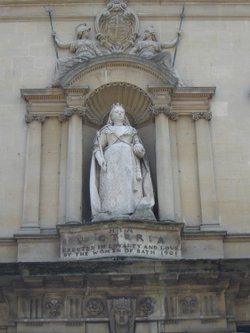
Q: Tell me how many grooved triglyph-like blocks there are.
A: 4